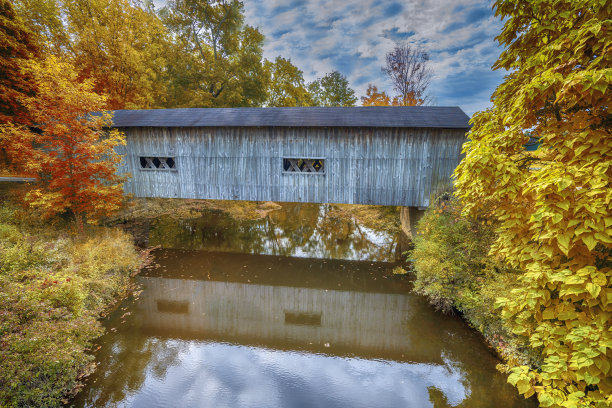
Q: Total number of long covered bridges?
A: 1